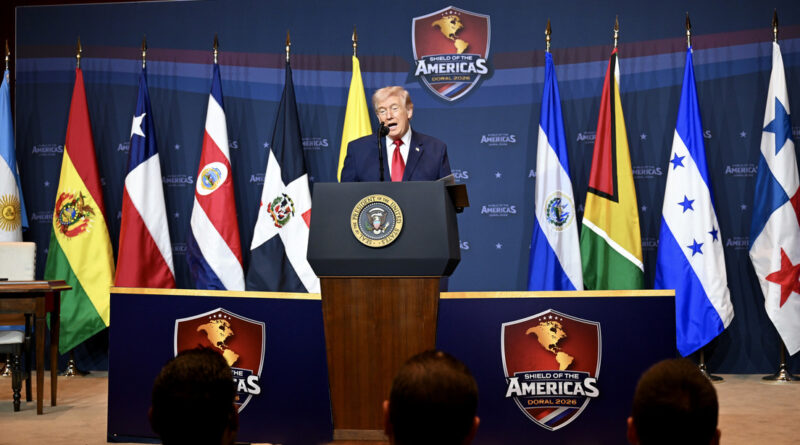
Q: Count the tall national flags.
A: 10